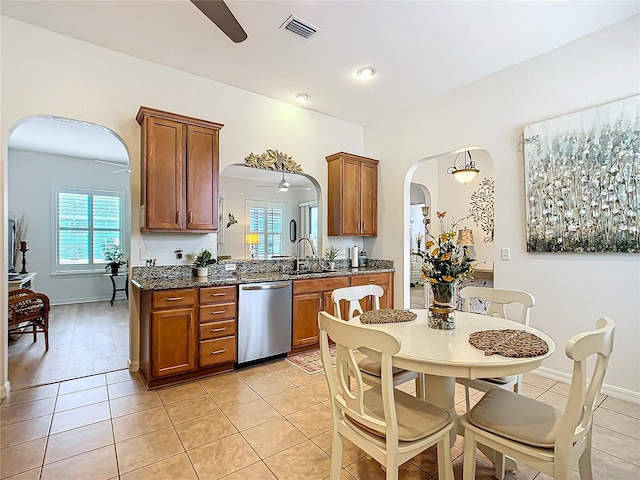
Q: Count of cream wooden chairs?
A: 4